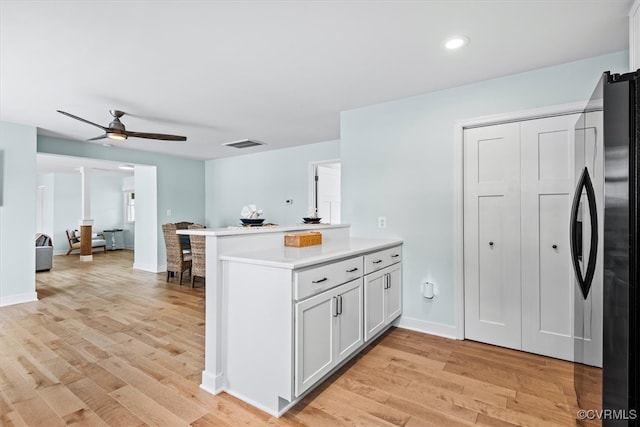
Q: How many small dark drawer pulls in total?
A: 4